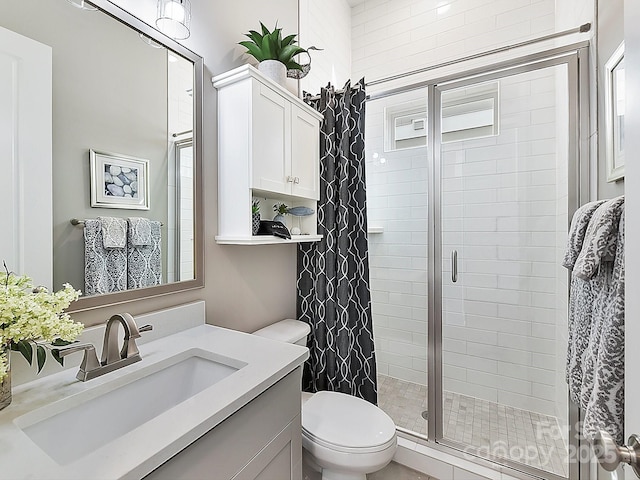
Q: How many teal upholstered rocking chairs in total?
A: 0